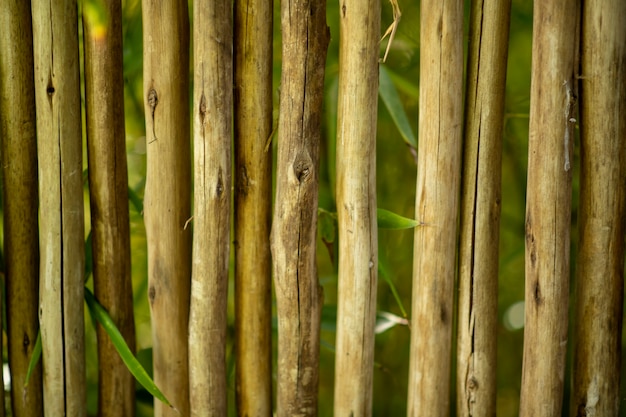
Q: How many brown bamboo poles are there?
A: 12